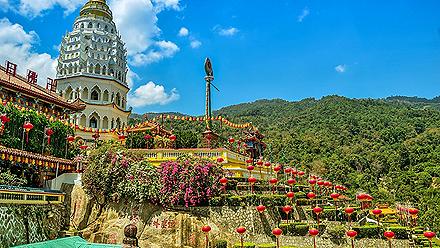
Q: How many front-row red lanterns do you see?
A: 7